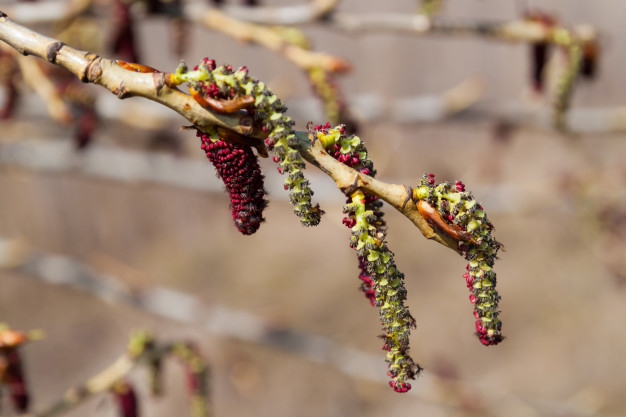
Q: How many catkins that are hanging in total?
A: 5